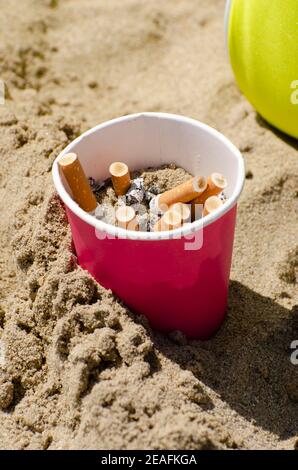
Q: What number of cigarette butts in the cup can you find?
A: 8